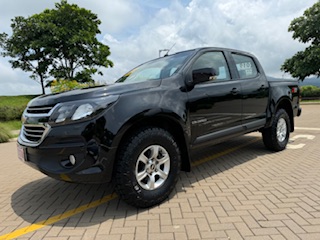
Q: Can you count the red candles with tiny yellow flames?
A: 0